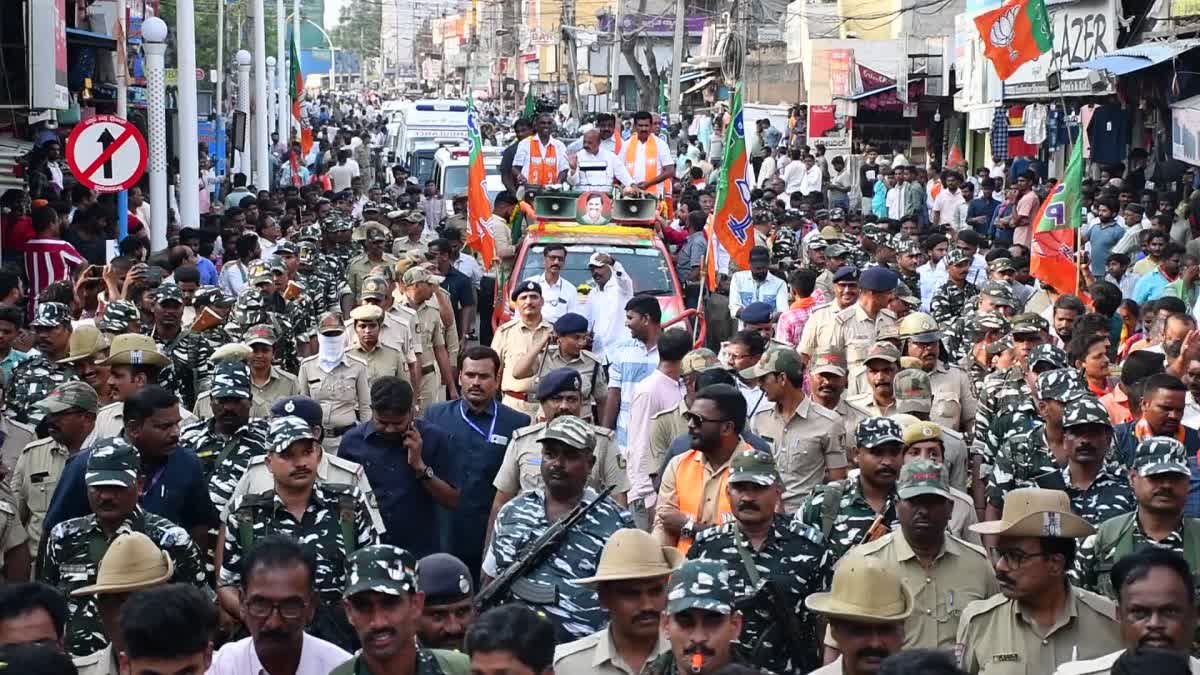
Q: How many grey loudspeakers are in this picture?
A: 2